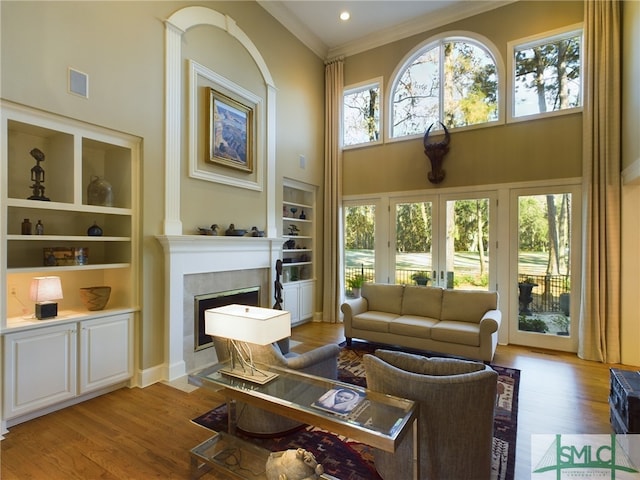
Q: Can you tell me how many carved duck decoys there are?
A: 3